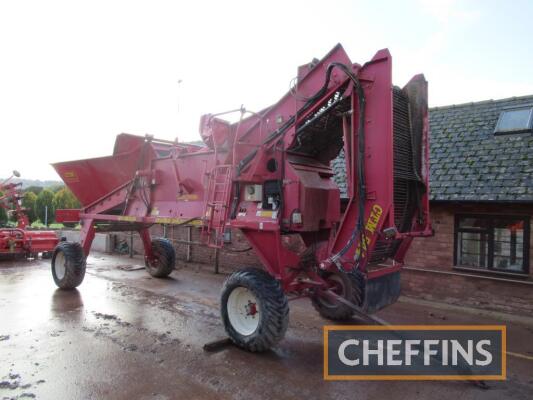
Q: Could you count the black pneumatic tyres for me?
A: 4